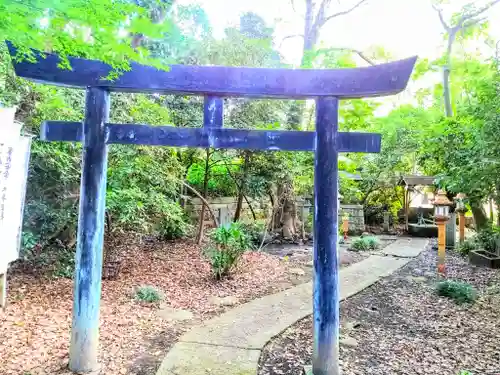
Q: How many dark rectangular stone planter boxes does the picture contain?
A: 1